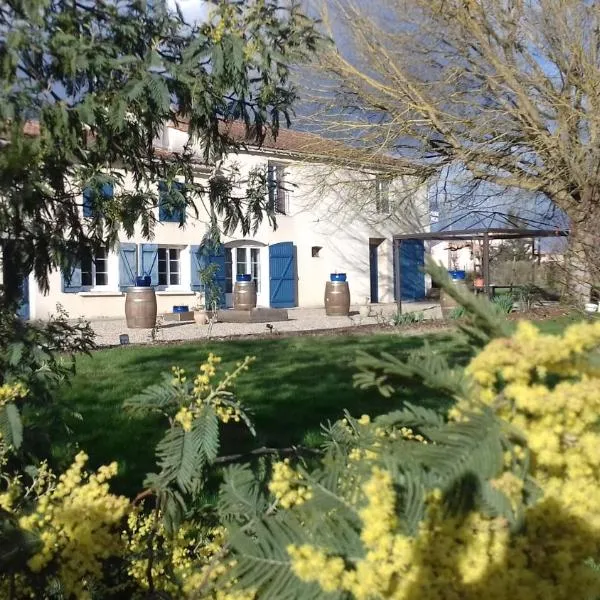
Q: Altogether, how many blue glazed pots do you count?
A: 5